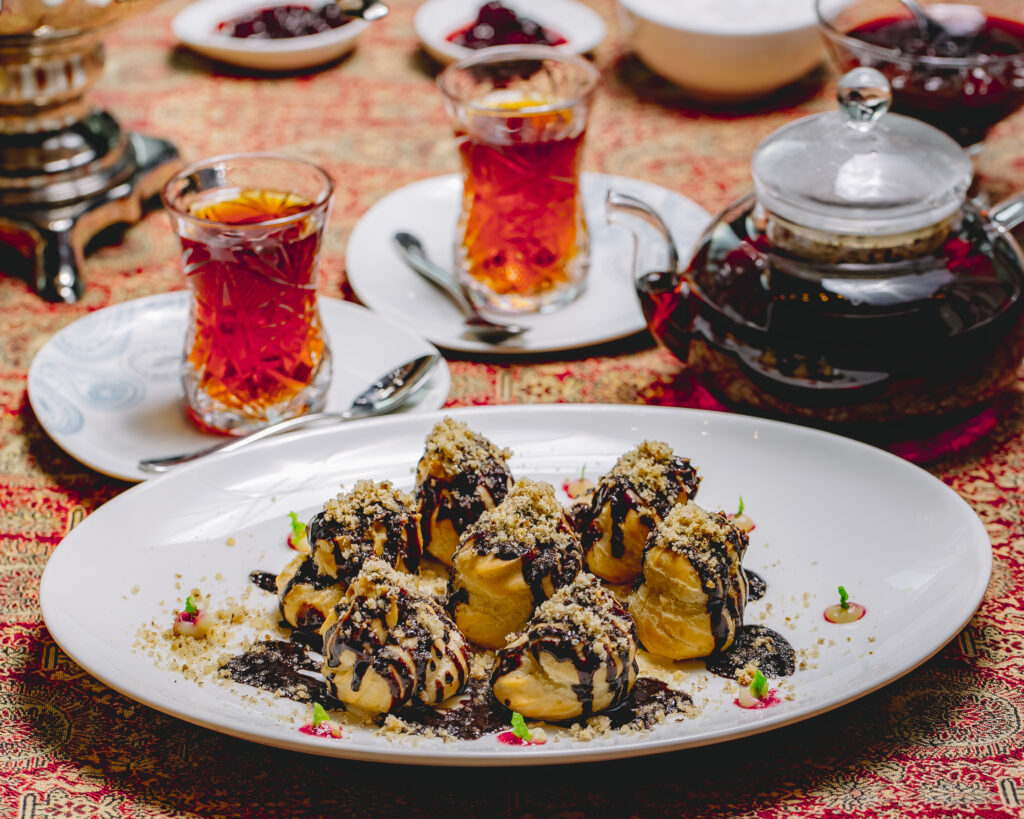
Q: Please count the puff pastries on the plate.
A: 7